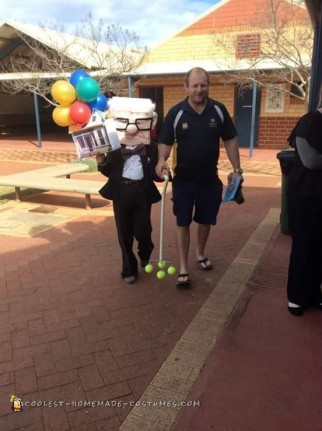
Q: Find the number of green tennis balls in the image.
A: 4